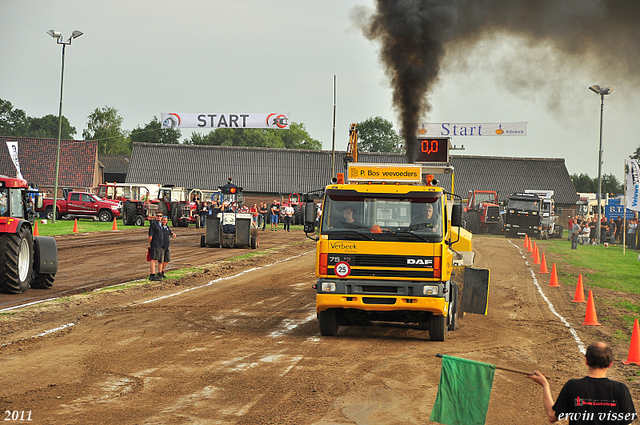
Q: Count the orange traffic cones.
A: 12